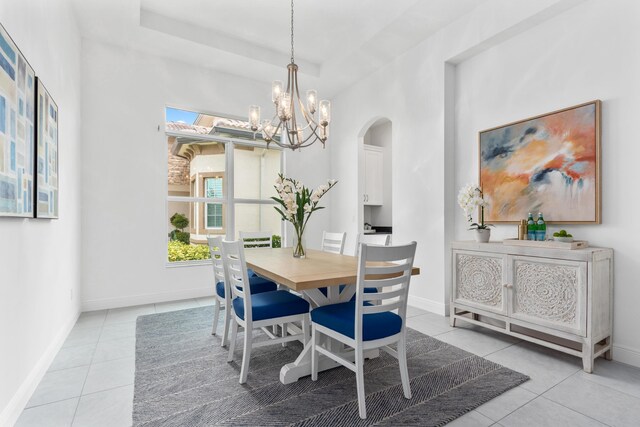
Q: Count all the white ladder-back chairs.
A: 6